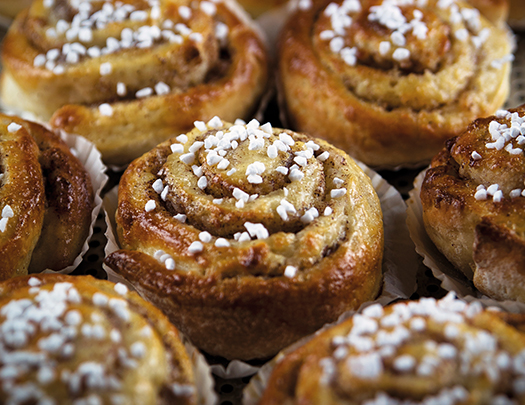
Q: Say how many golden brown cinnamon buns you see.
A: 7